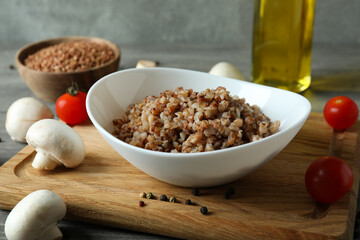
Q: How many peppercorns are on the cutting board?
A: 10